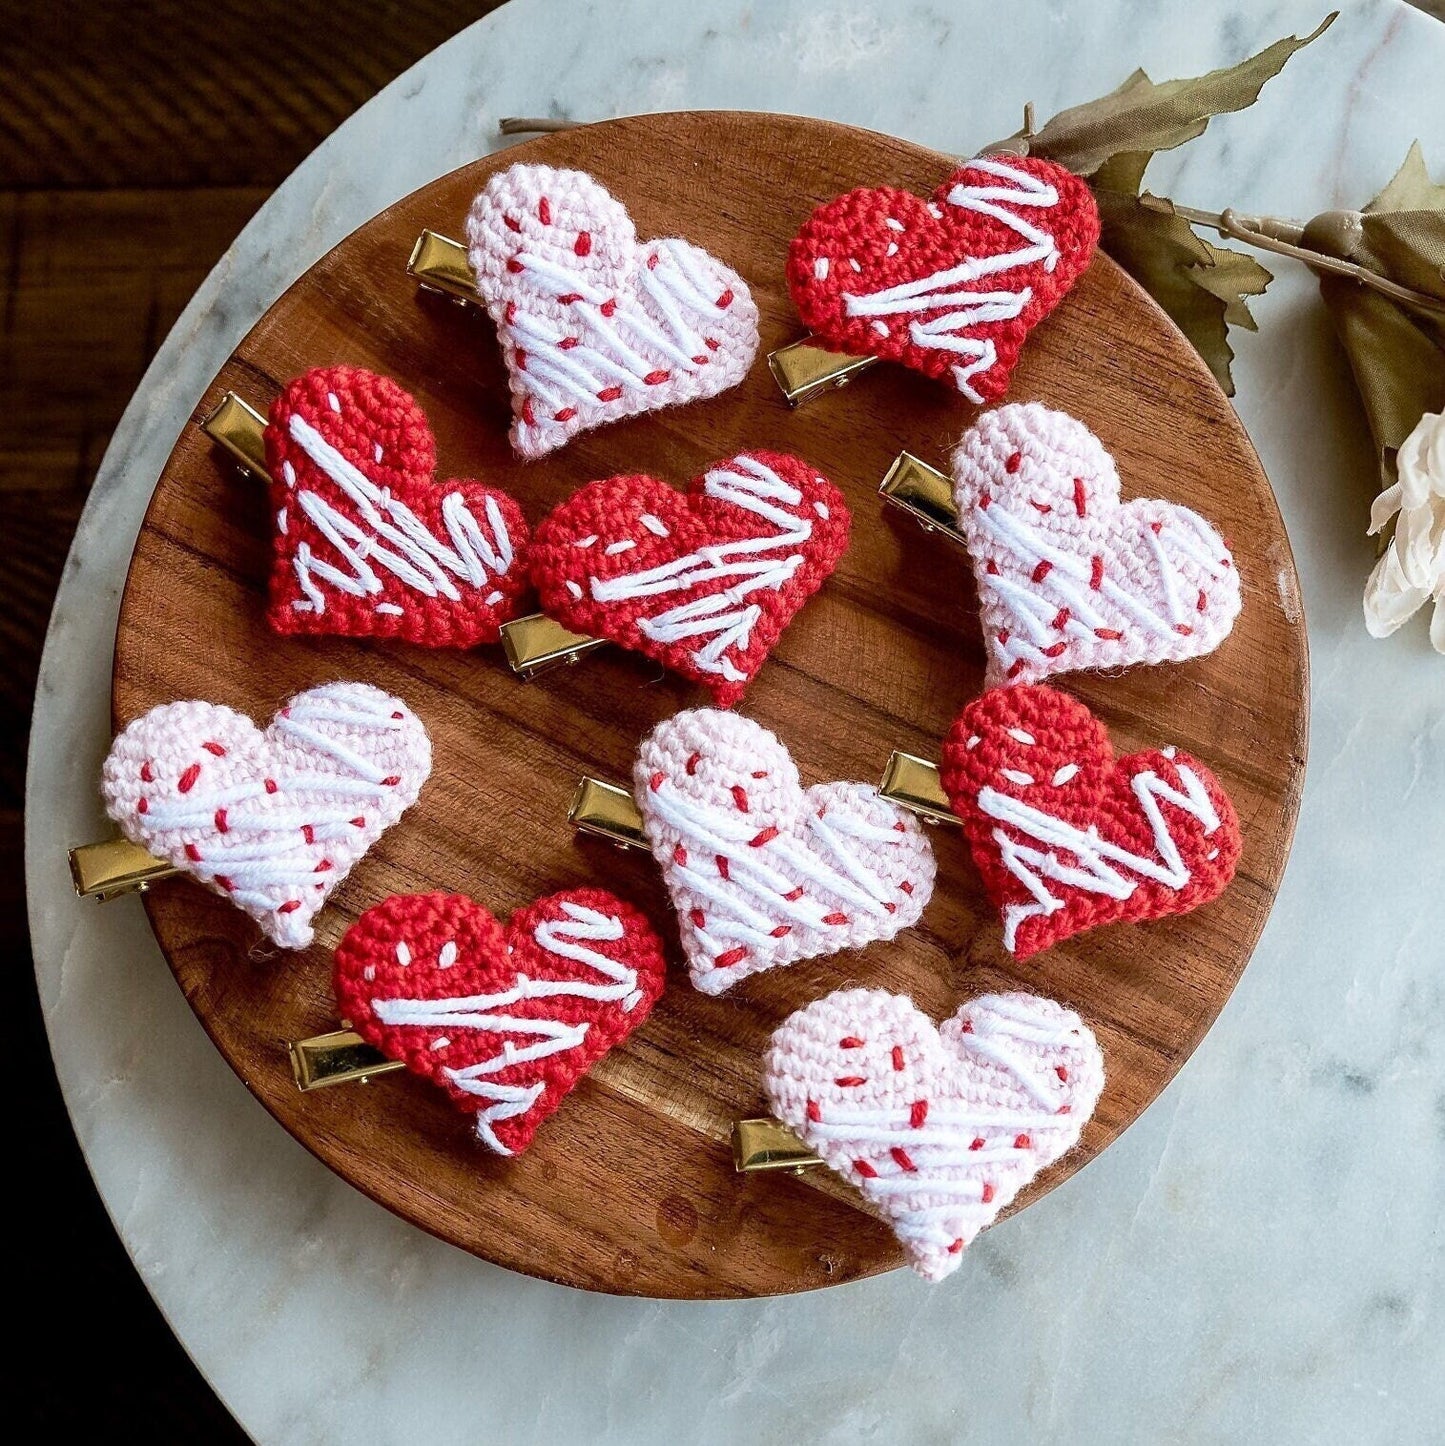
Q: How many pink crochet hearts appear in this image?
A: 5